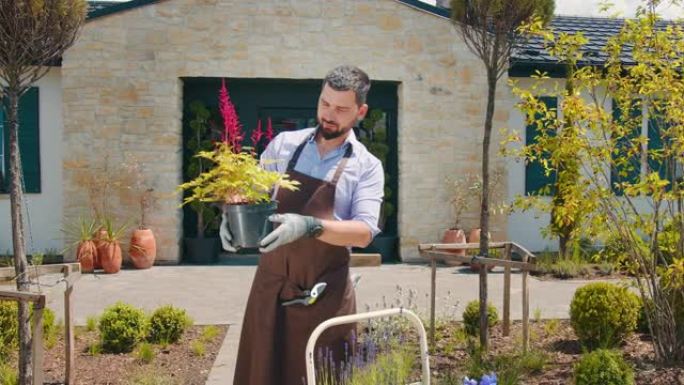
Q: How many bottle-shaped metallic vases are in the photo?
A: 0